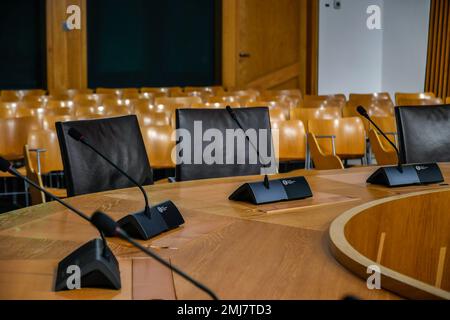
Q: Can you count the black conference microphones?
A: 5